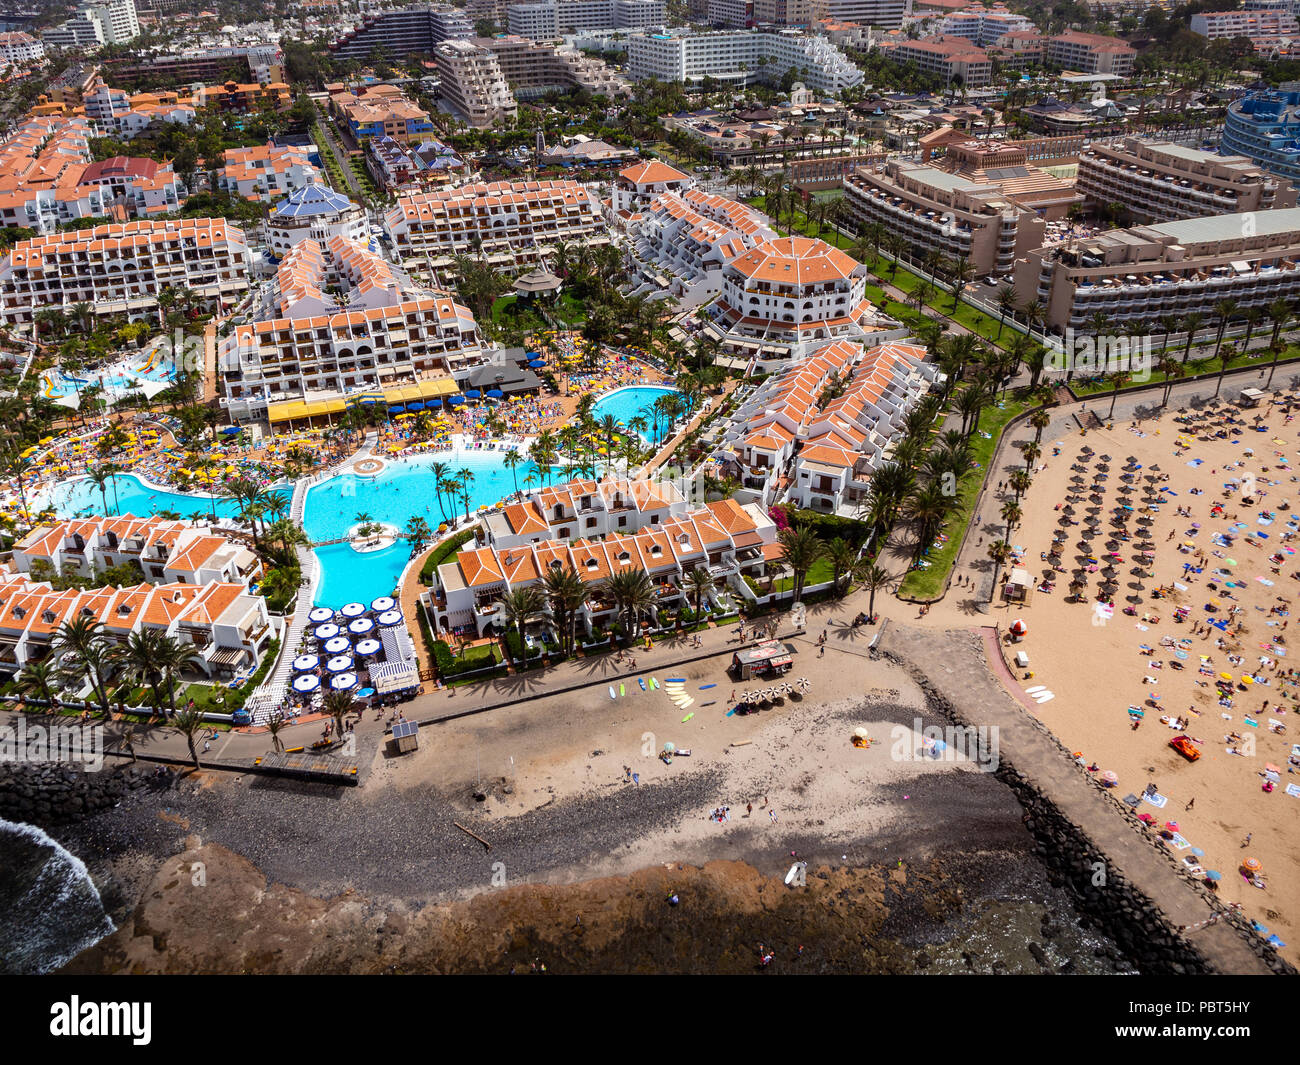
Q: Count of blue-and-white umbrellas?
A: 12